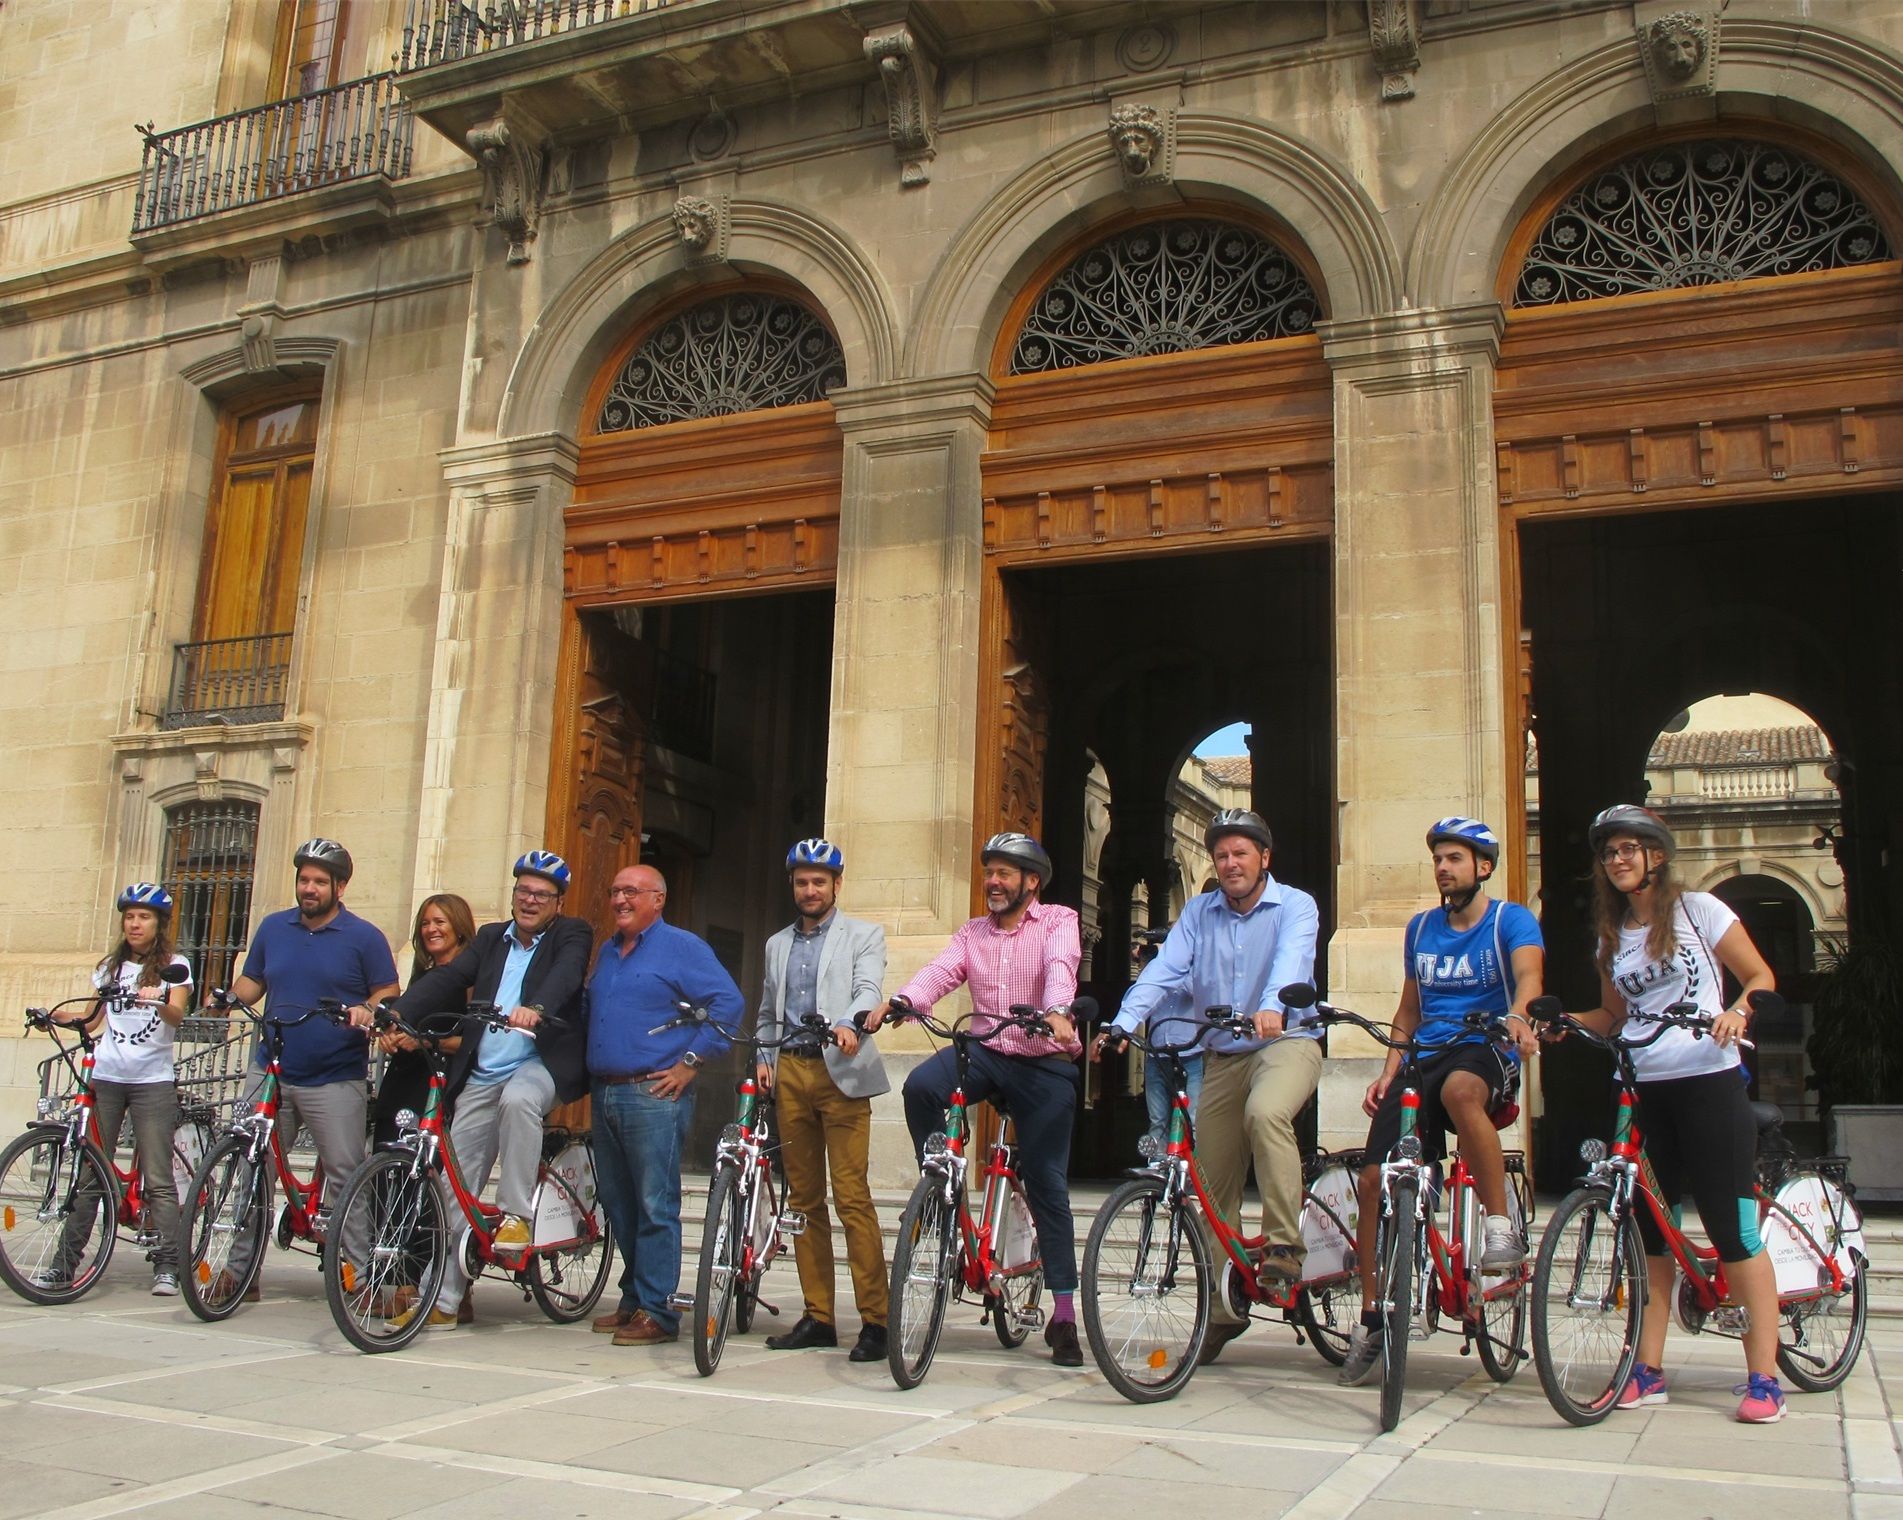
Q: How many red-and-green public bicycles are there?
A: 8